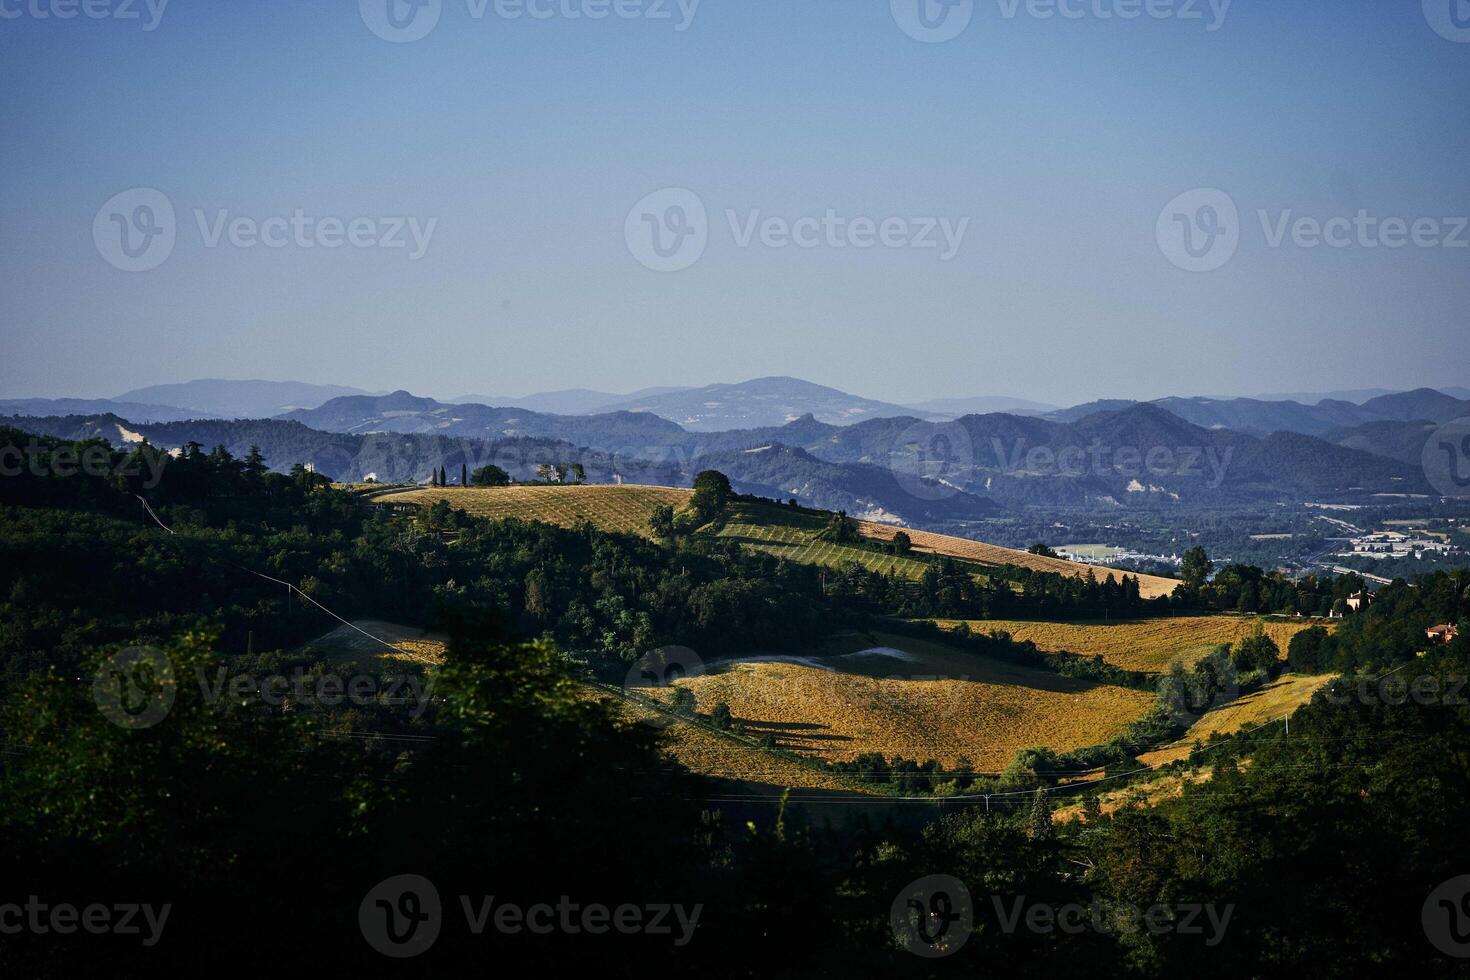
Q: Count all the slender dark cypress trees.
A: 3